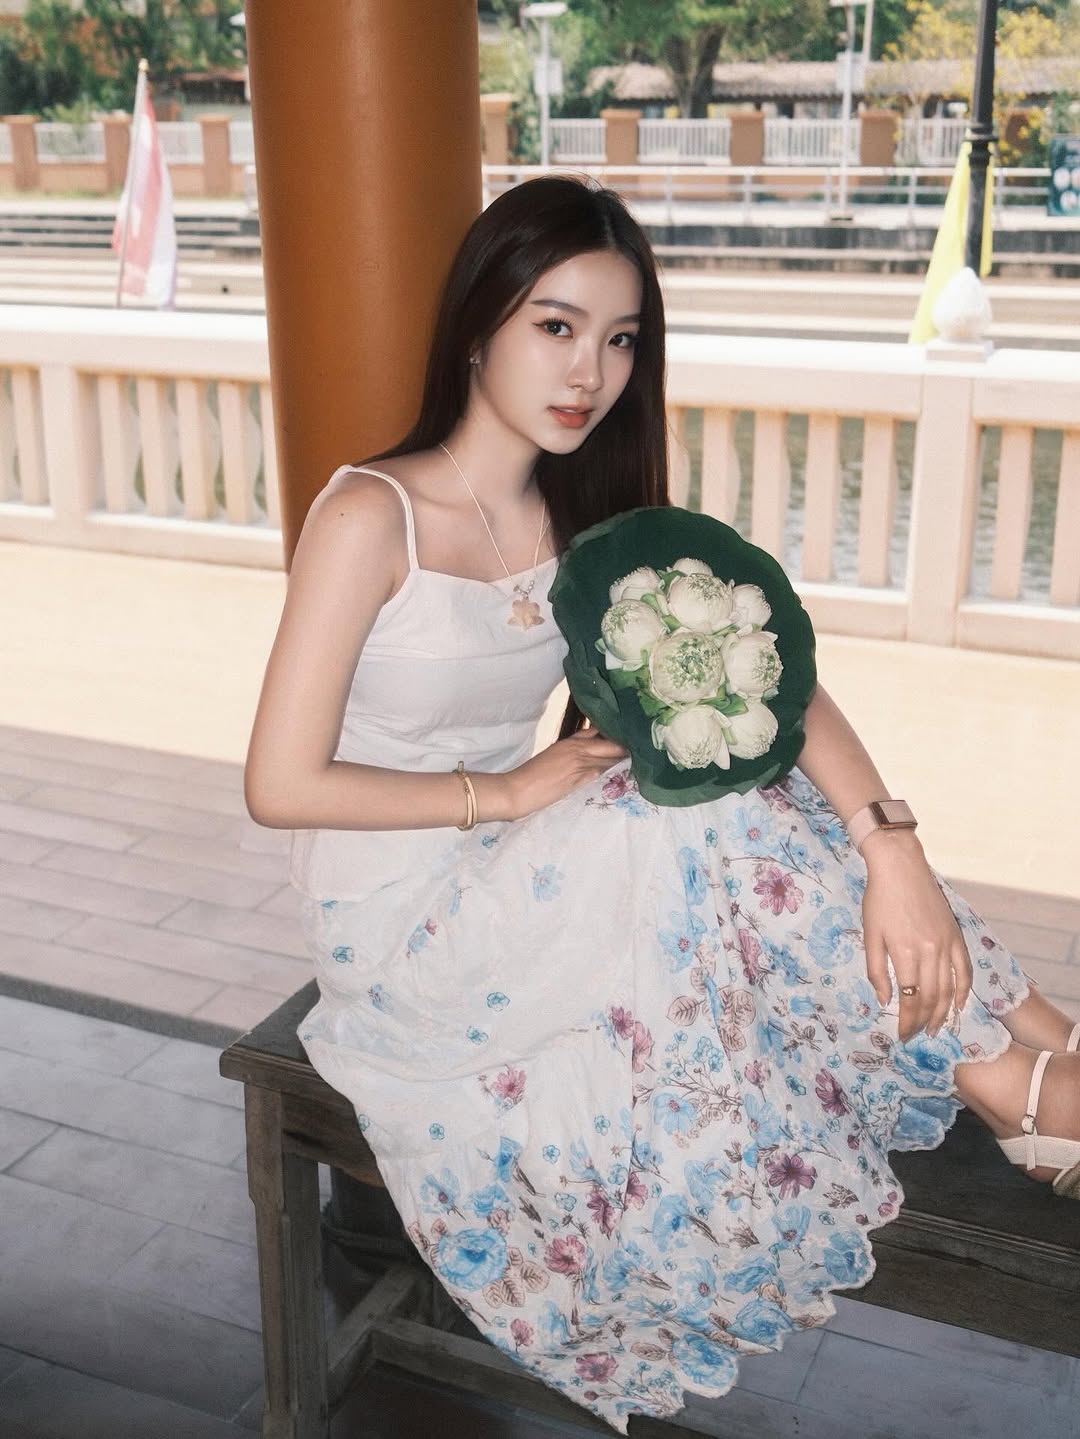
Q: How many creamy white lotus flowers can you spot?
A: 9